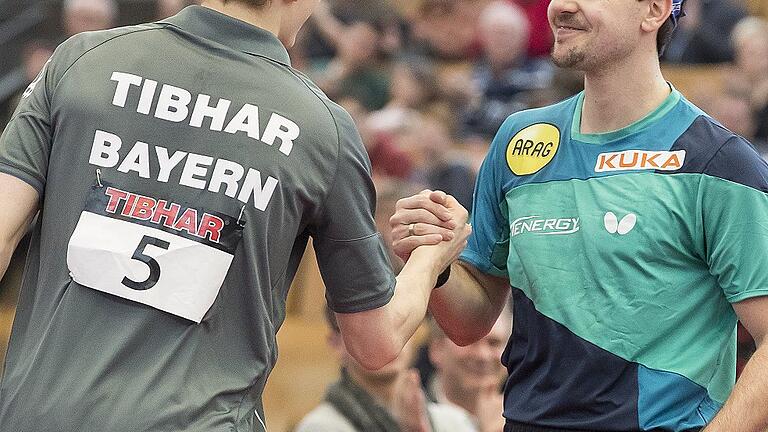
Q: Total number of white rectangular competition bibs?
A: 1